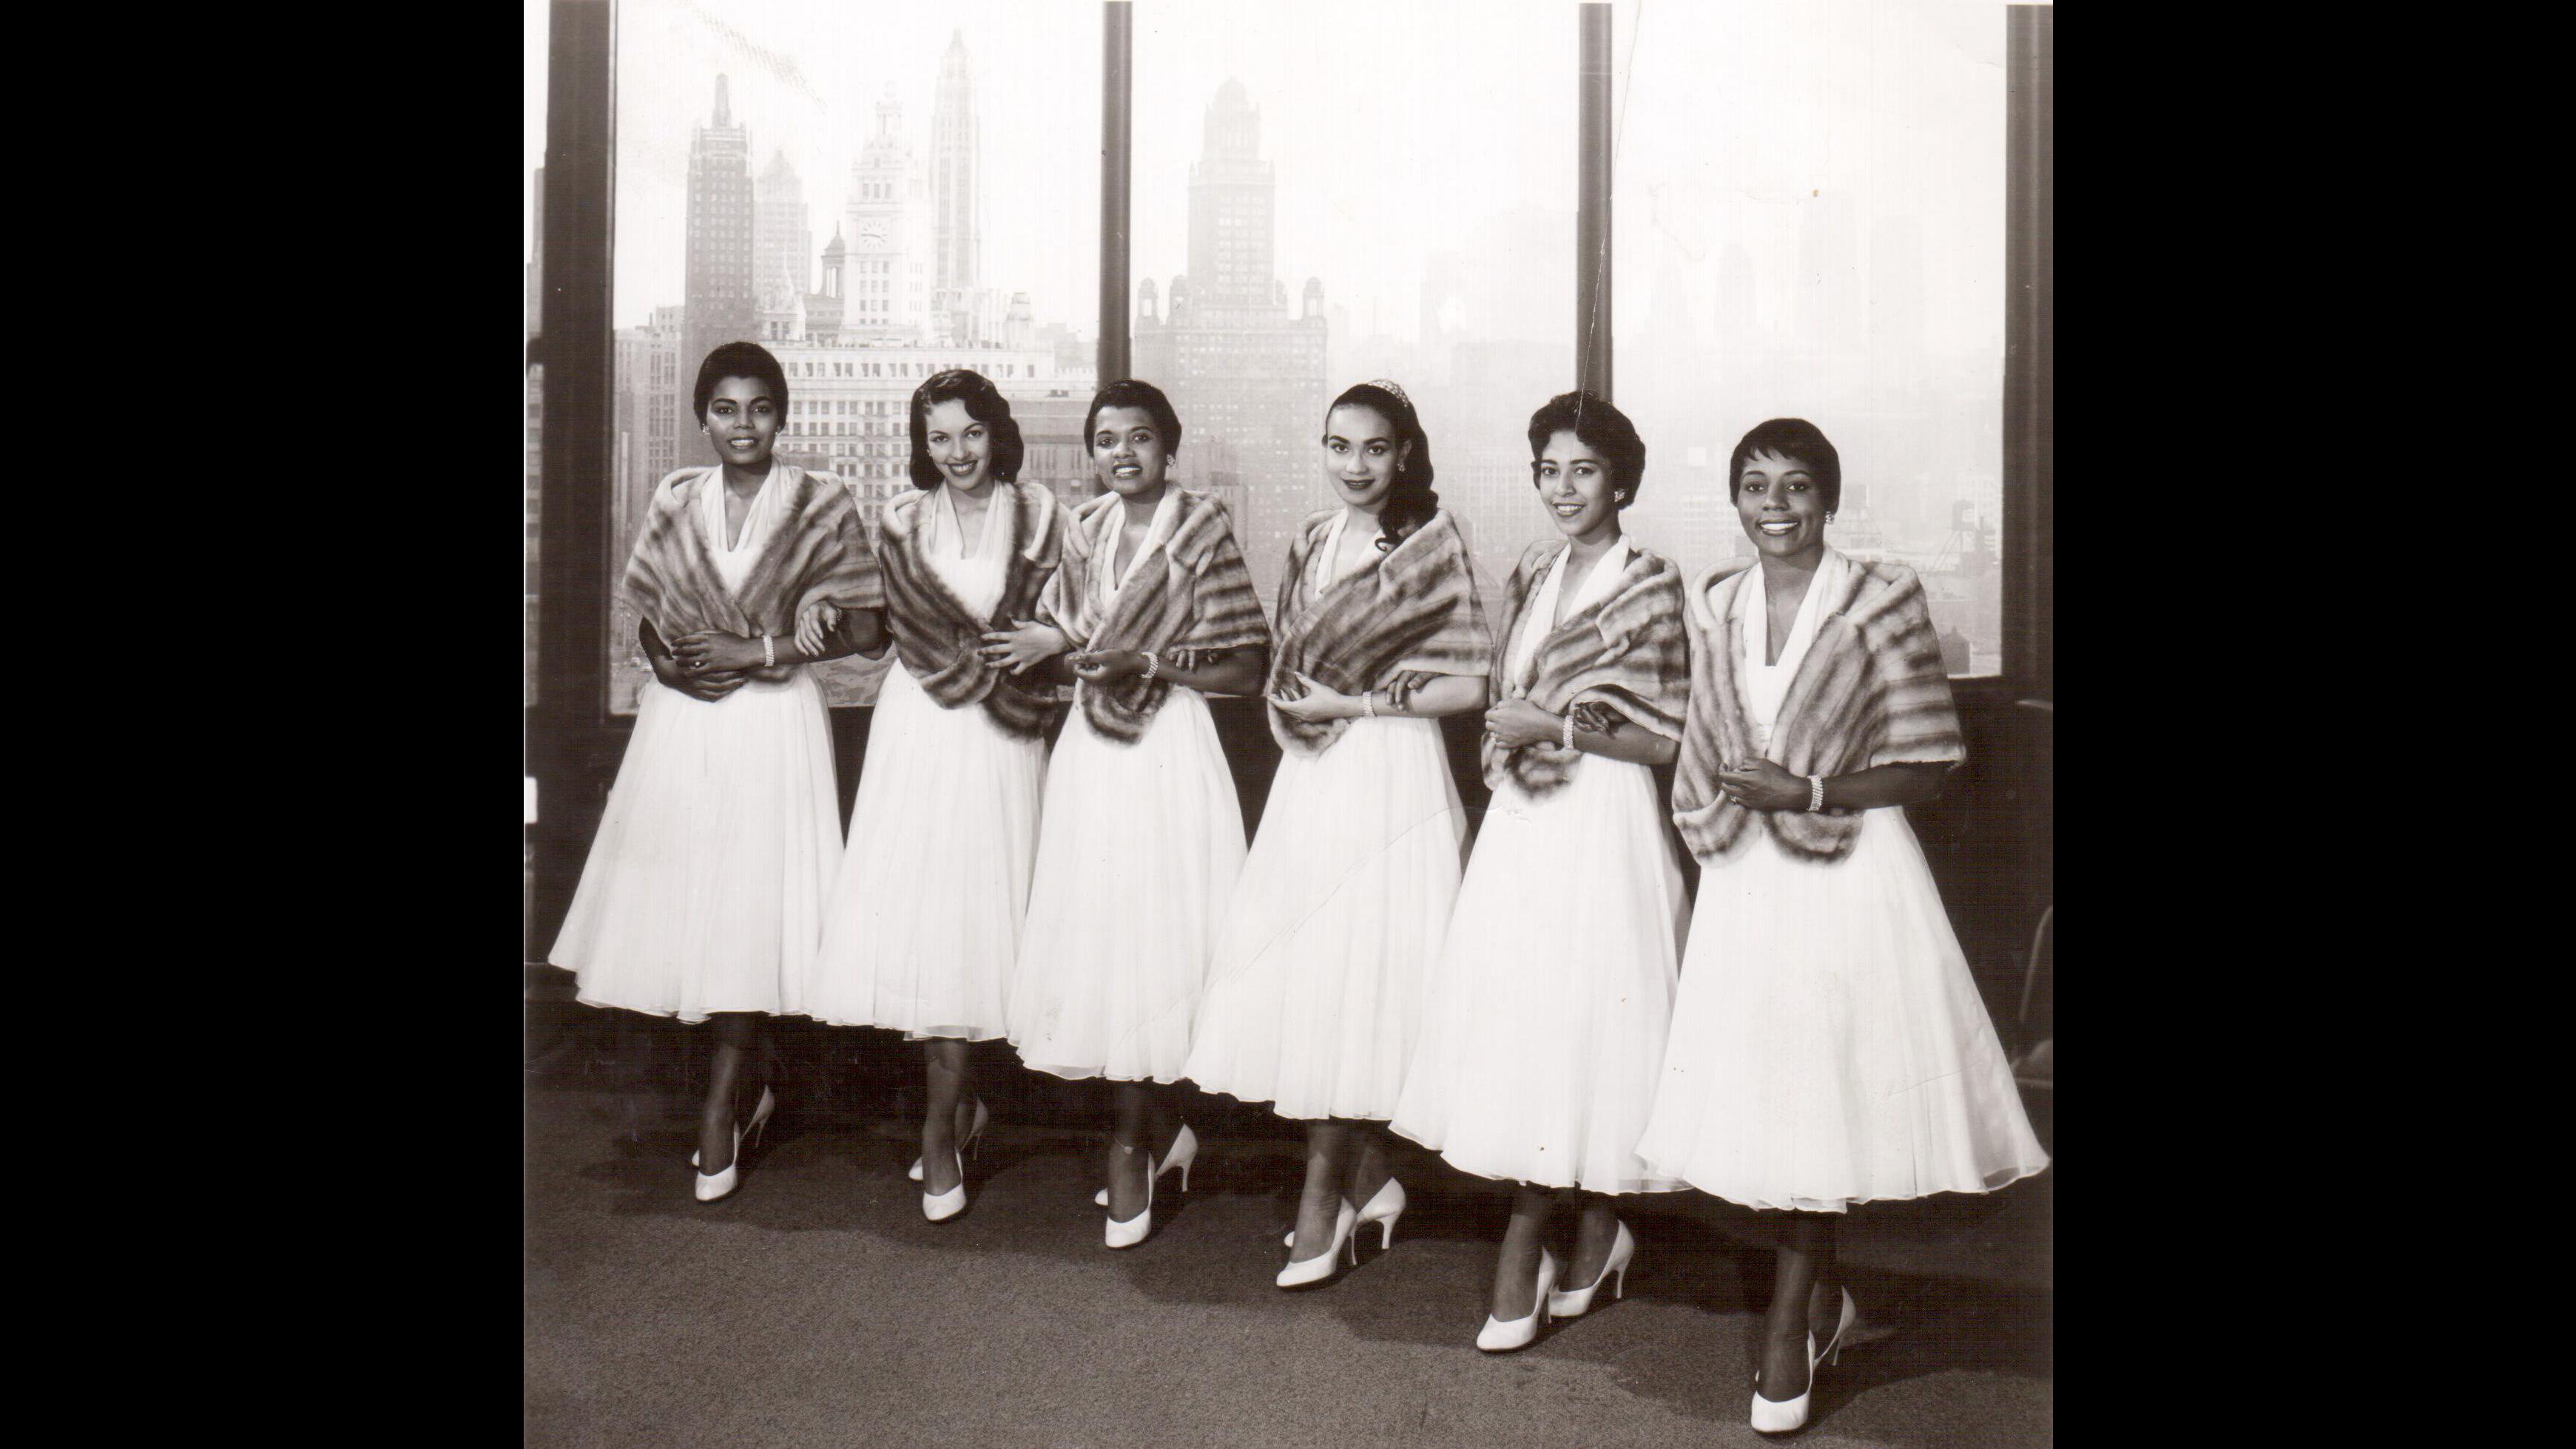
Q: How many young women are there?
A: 6